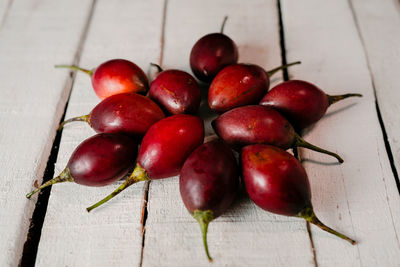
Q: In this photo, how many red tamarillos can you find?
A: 11